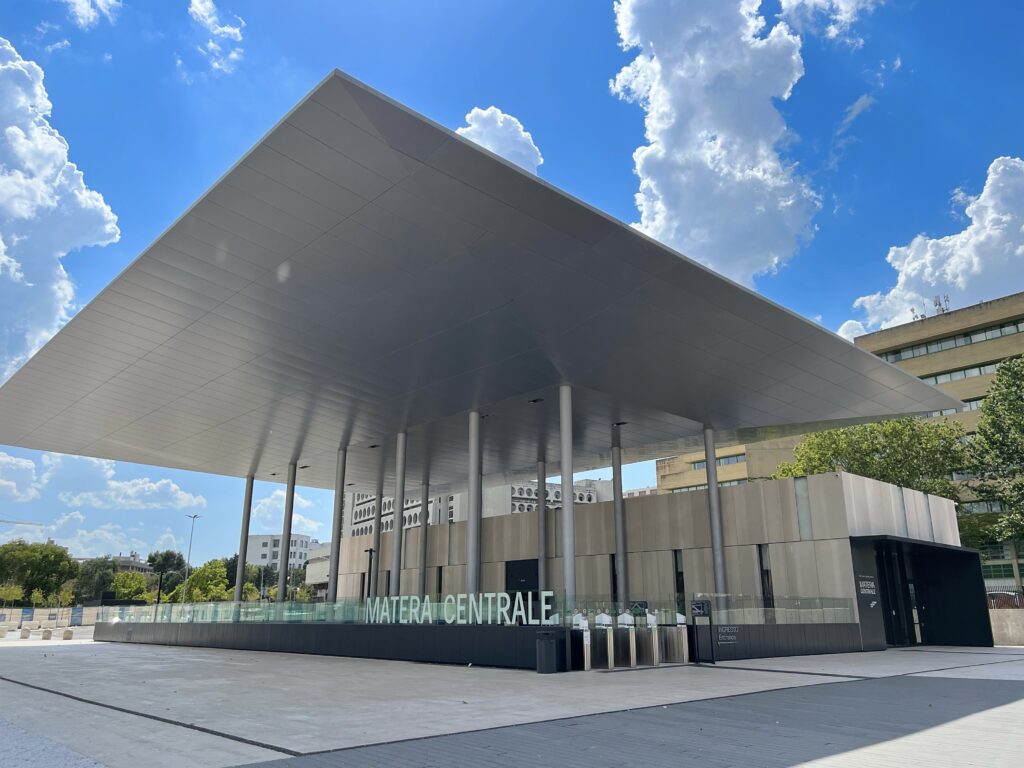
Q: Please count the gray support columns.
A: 11